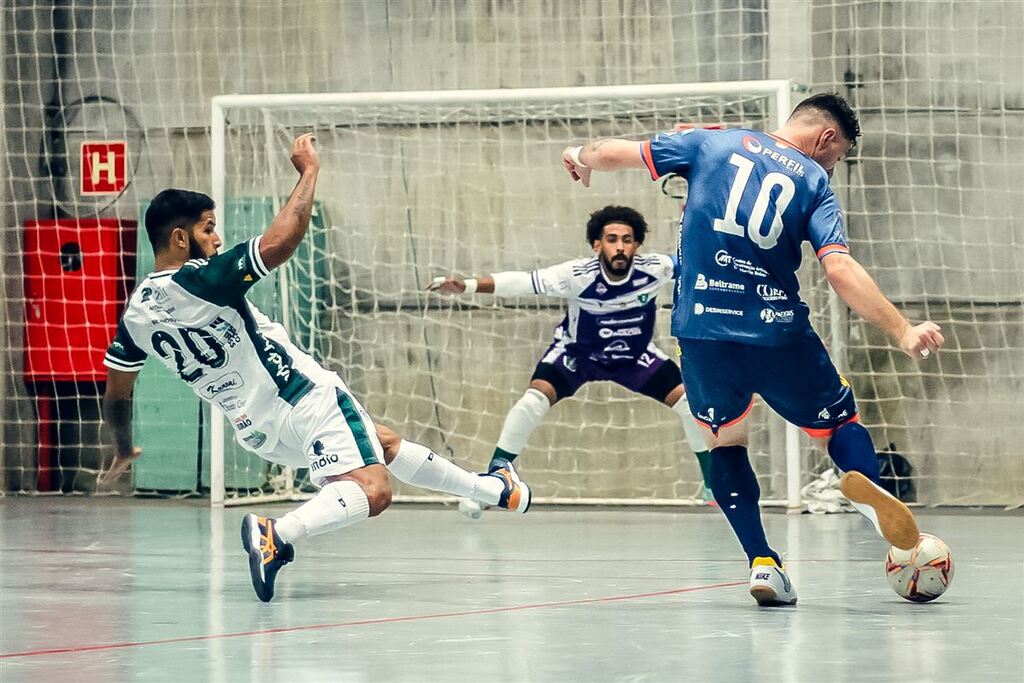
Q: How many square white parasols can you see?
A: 0